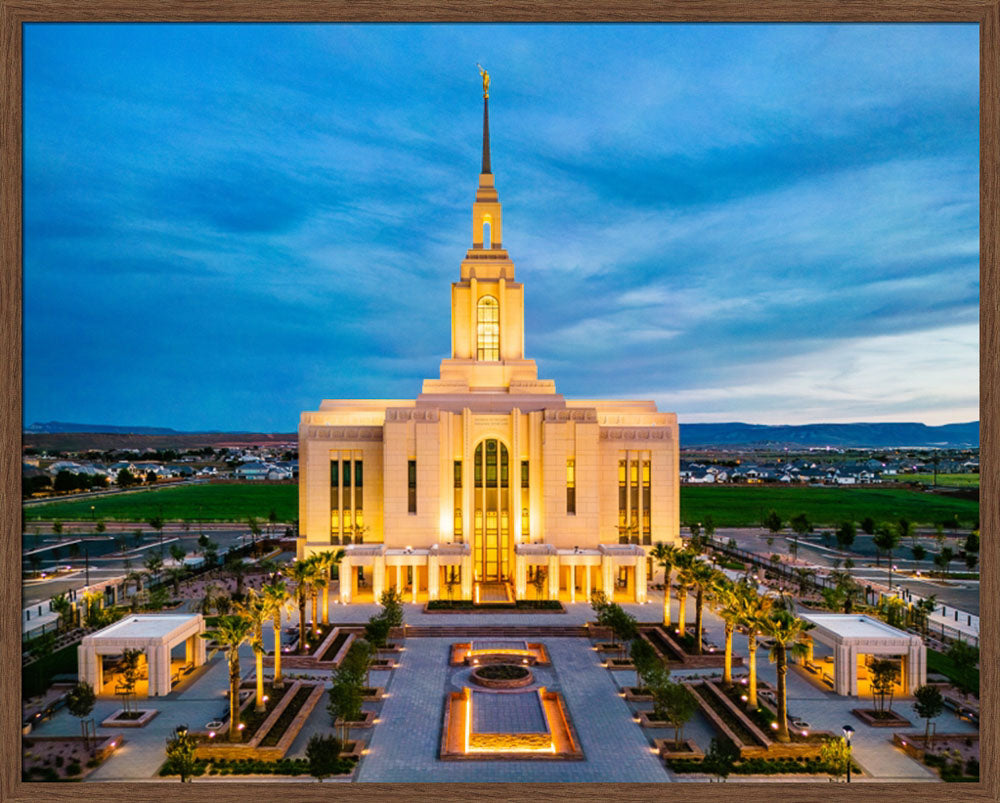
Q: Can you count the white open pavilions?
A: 2